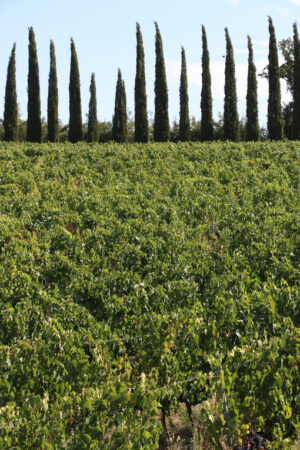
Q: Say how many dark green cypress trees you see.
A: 14